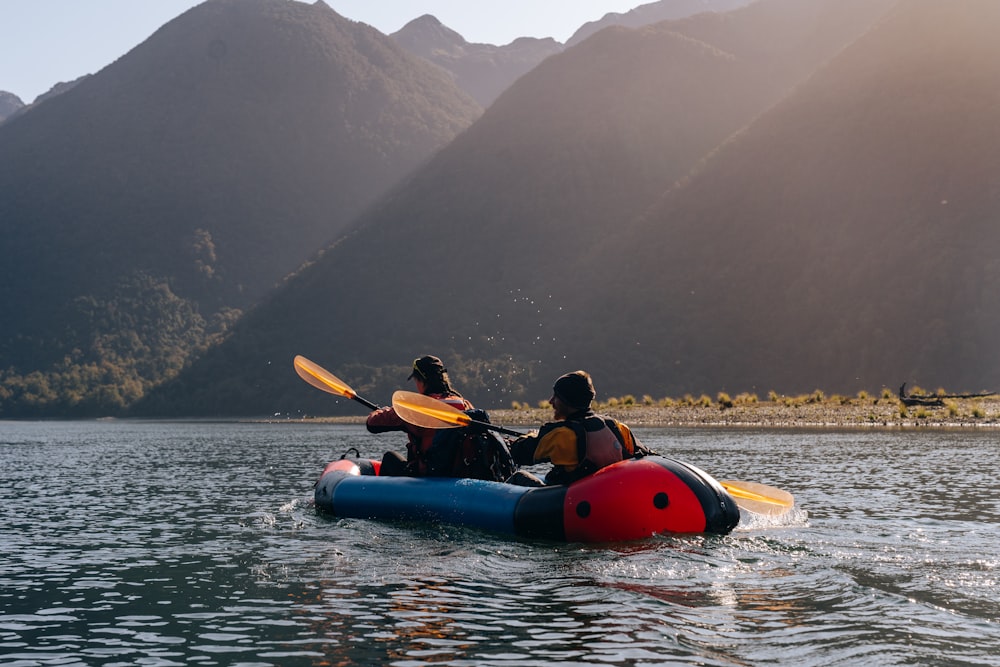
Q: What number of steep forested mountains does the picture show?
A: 3